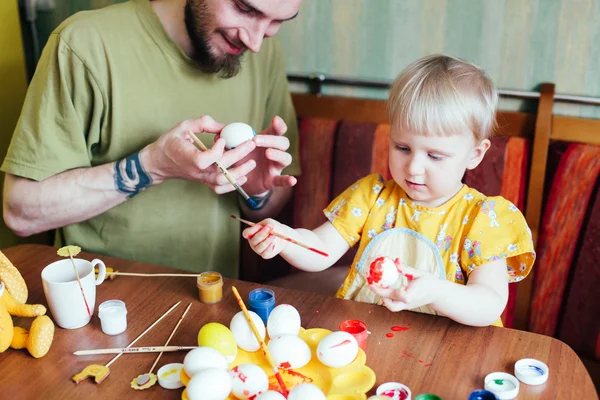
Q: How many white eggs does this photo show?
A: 11